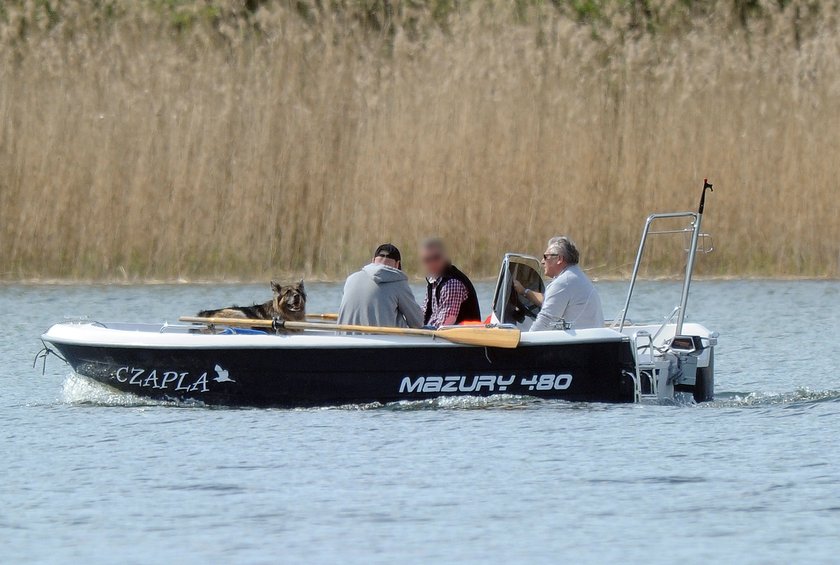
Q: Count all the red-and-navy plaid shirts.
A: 1